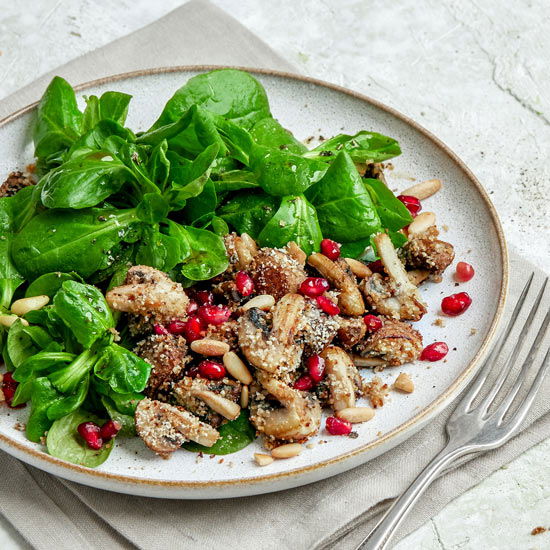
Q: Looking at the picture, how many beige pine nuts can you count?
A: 13